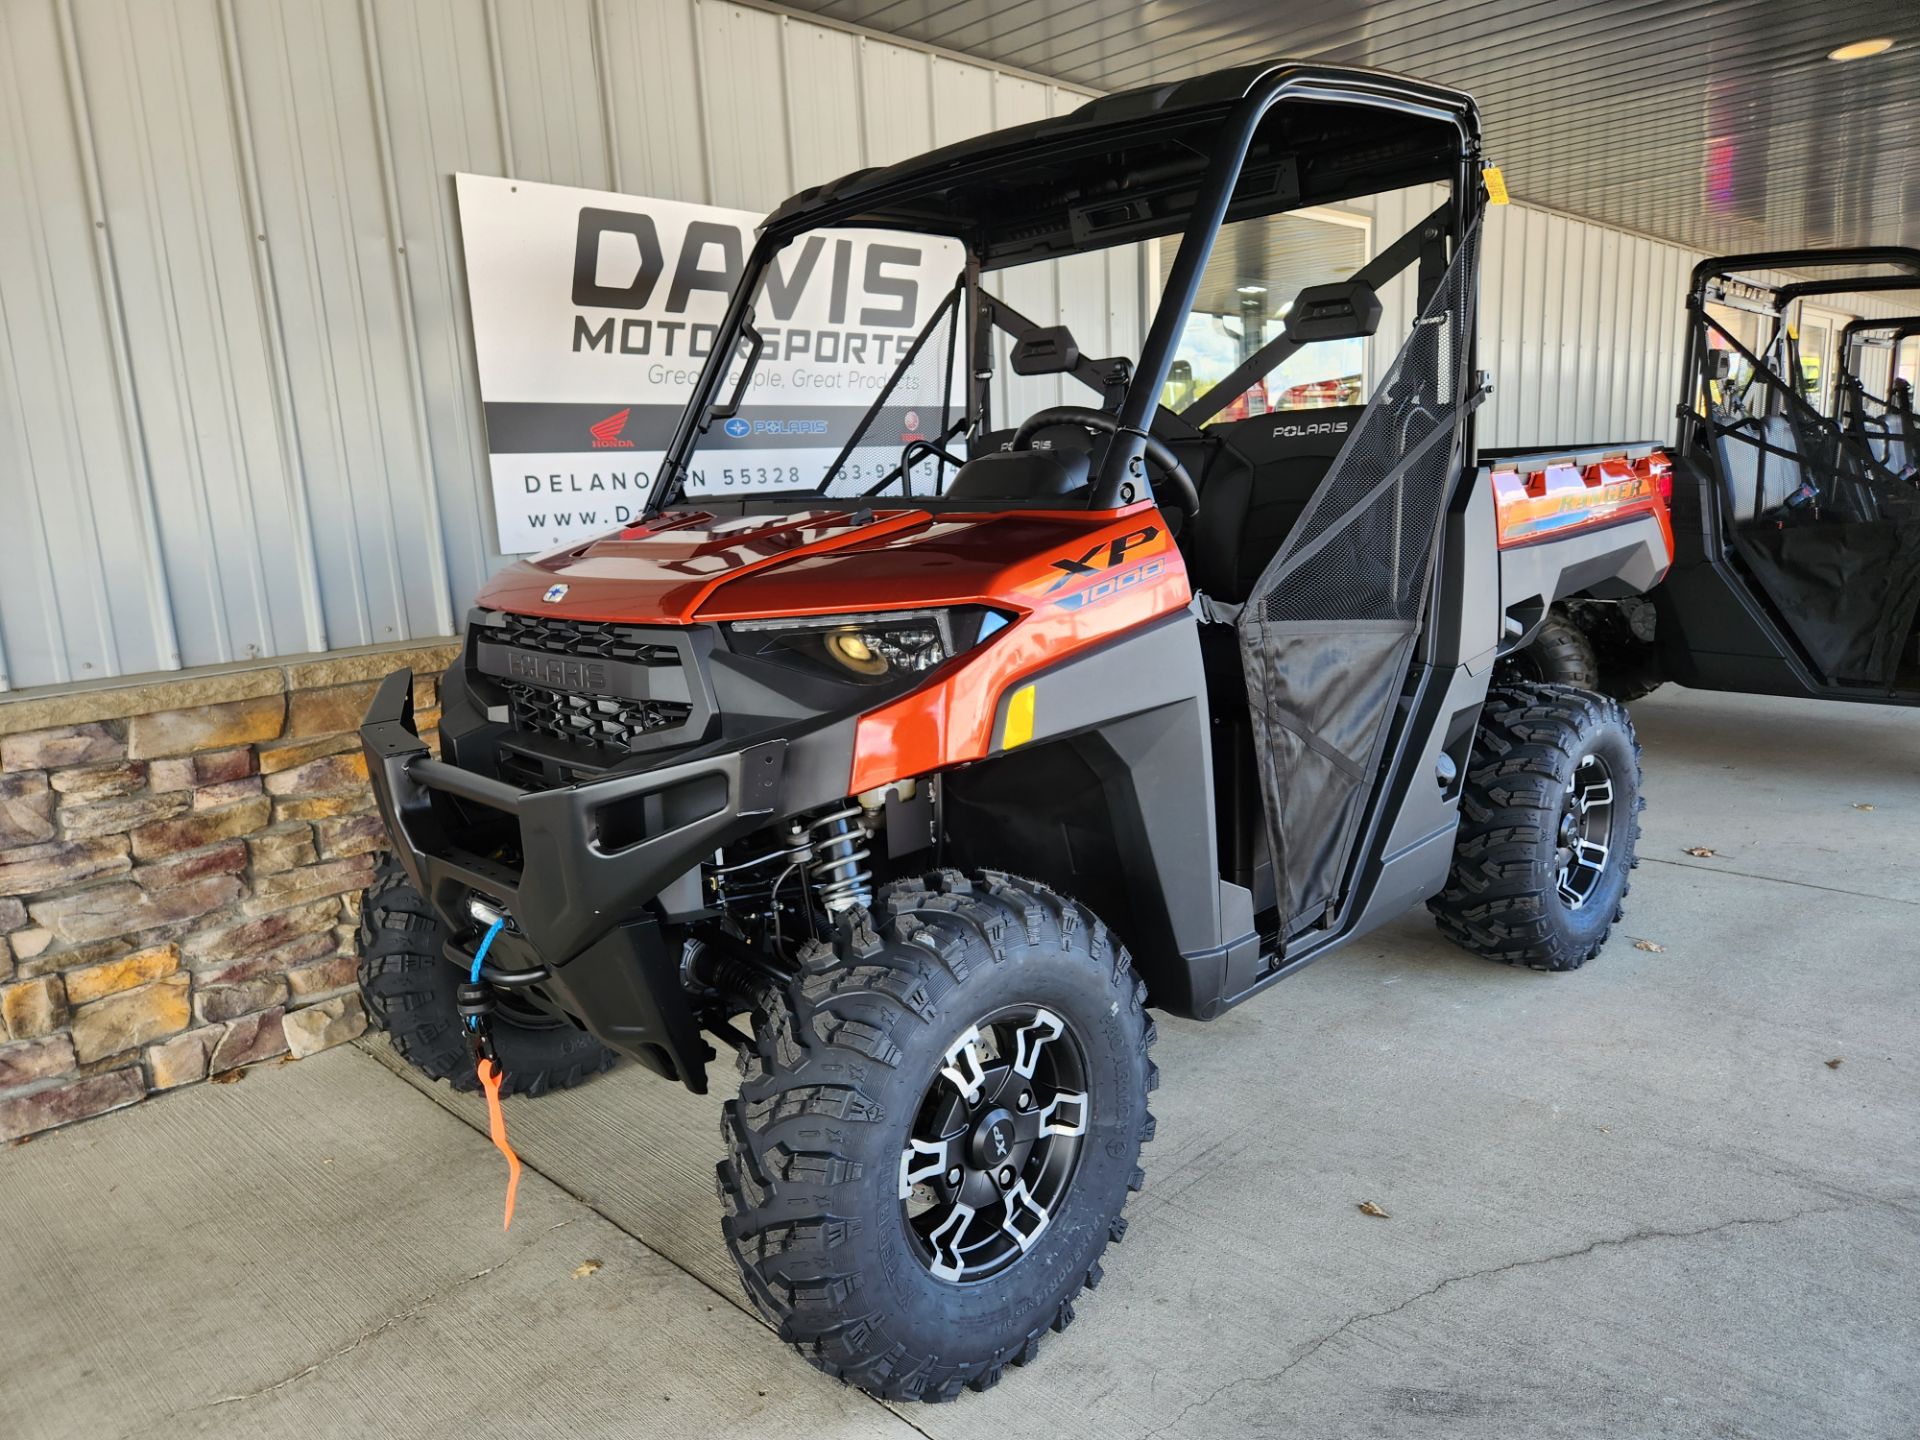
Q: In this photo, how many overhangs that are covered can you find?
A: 1